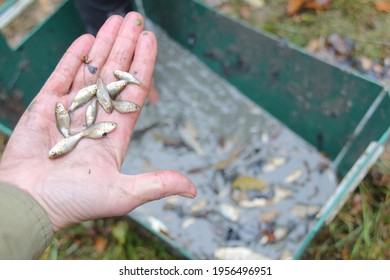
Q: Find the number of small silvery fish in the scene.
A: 9